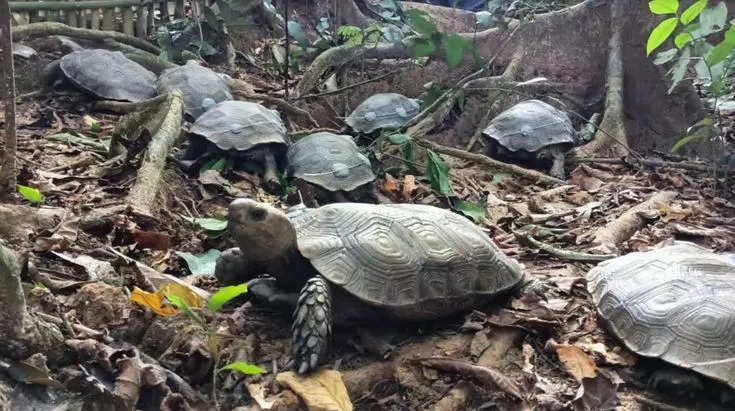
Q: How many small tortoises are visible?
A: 6